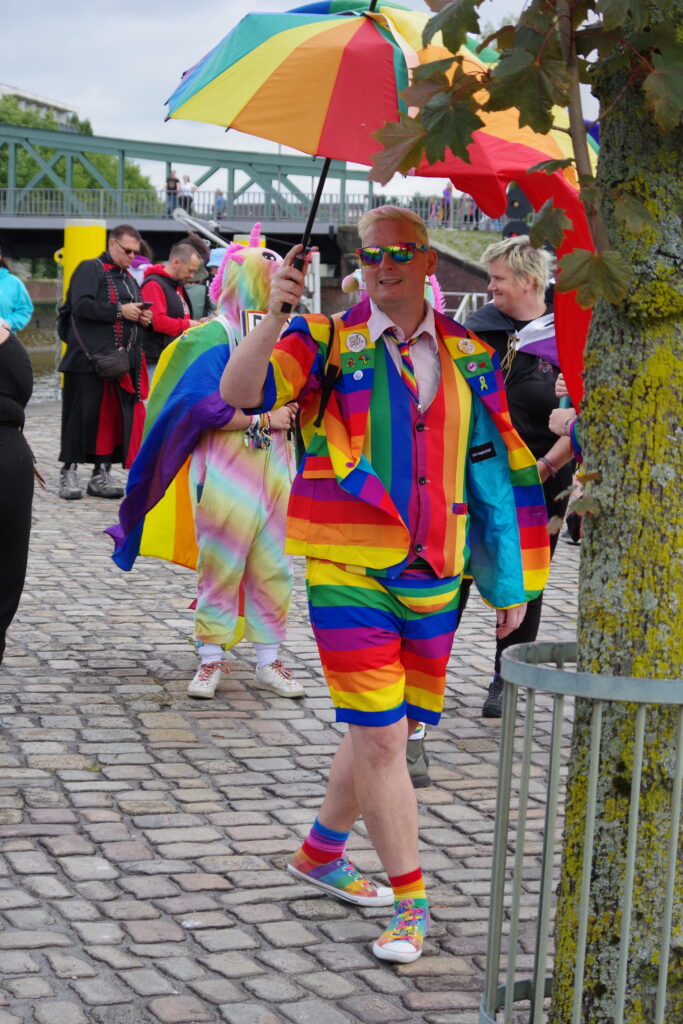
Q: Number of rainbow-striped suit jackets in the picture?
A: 1